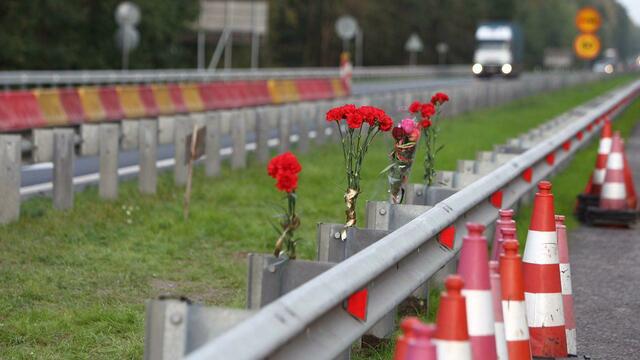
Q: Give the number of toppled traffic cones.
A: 0